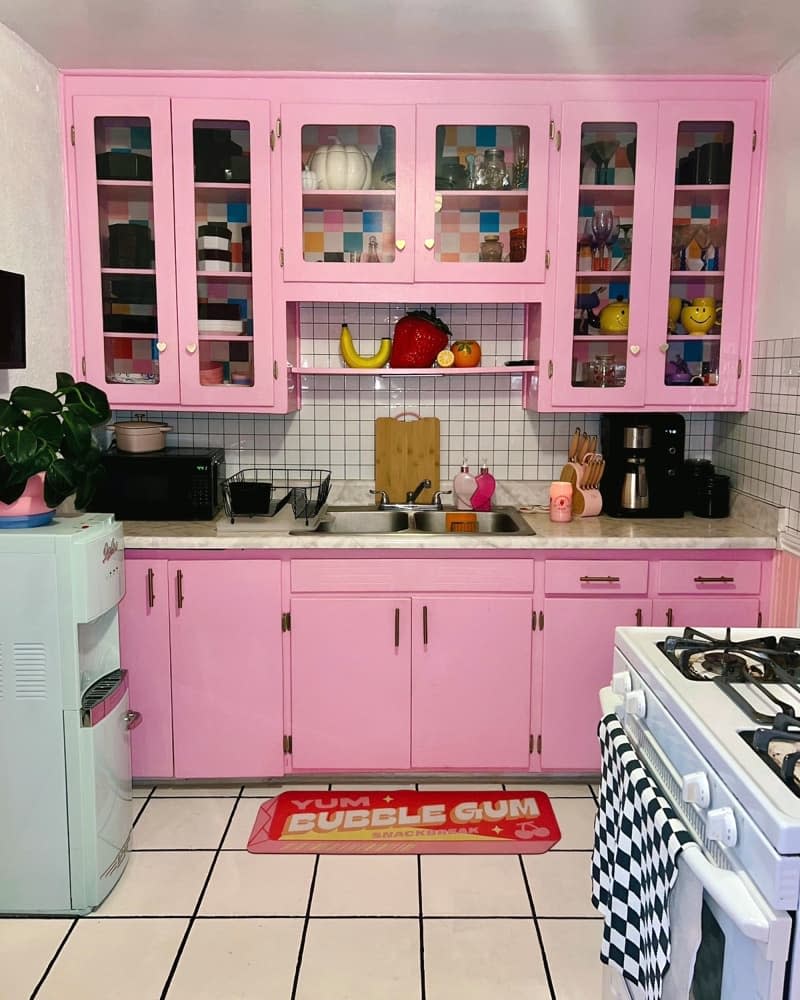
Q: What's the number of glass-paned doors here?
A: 6